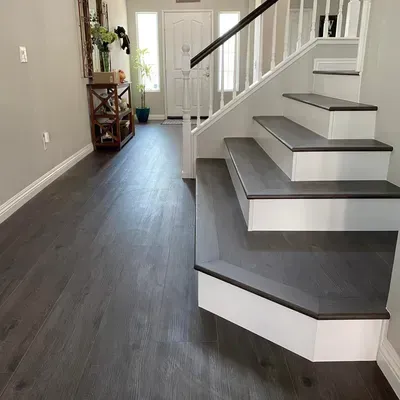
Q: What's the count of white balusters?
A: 12